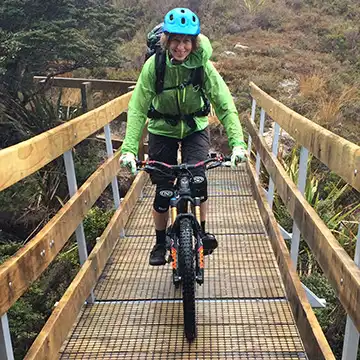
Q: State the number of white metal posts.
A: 8